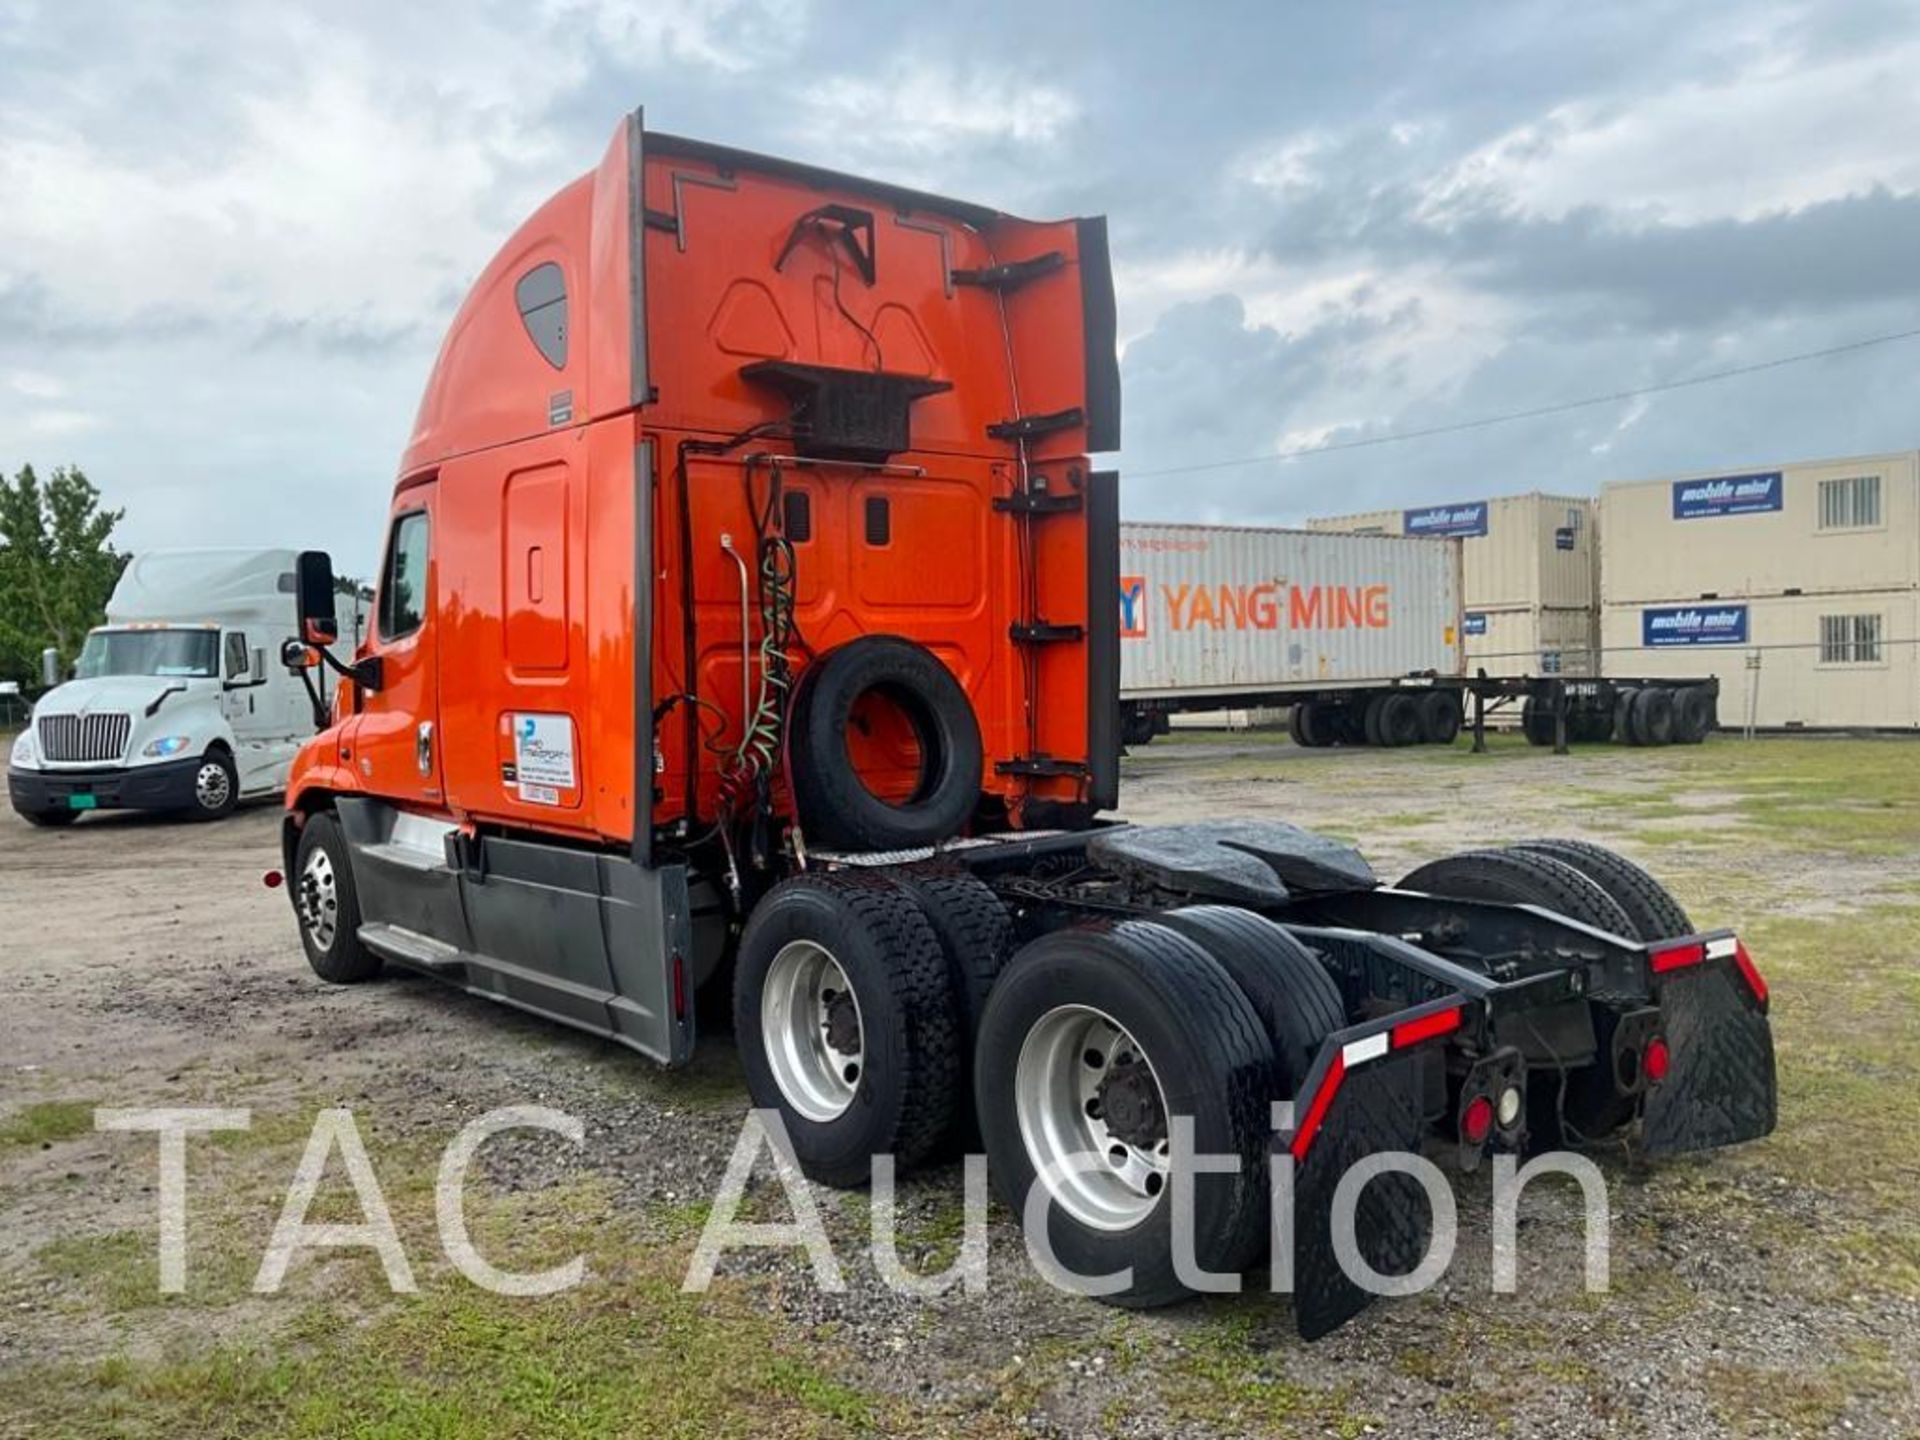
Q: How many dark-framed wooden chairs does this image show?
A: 0